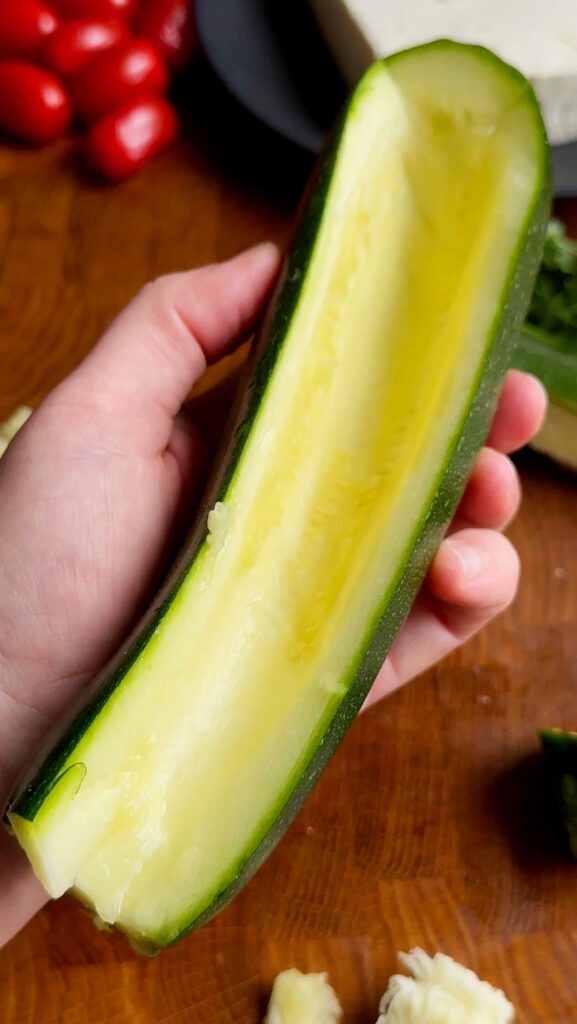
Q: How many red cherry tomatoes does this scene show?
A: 7